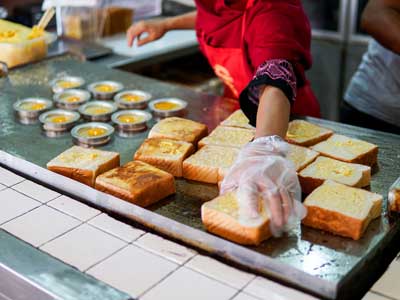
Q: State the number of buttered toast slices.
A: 13